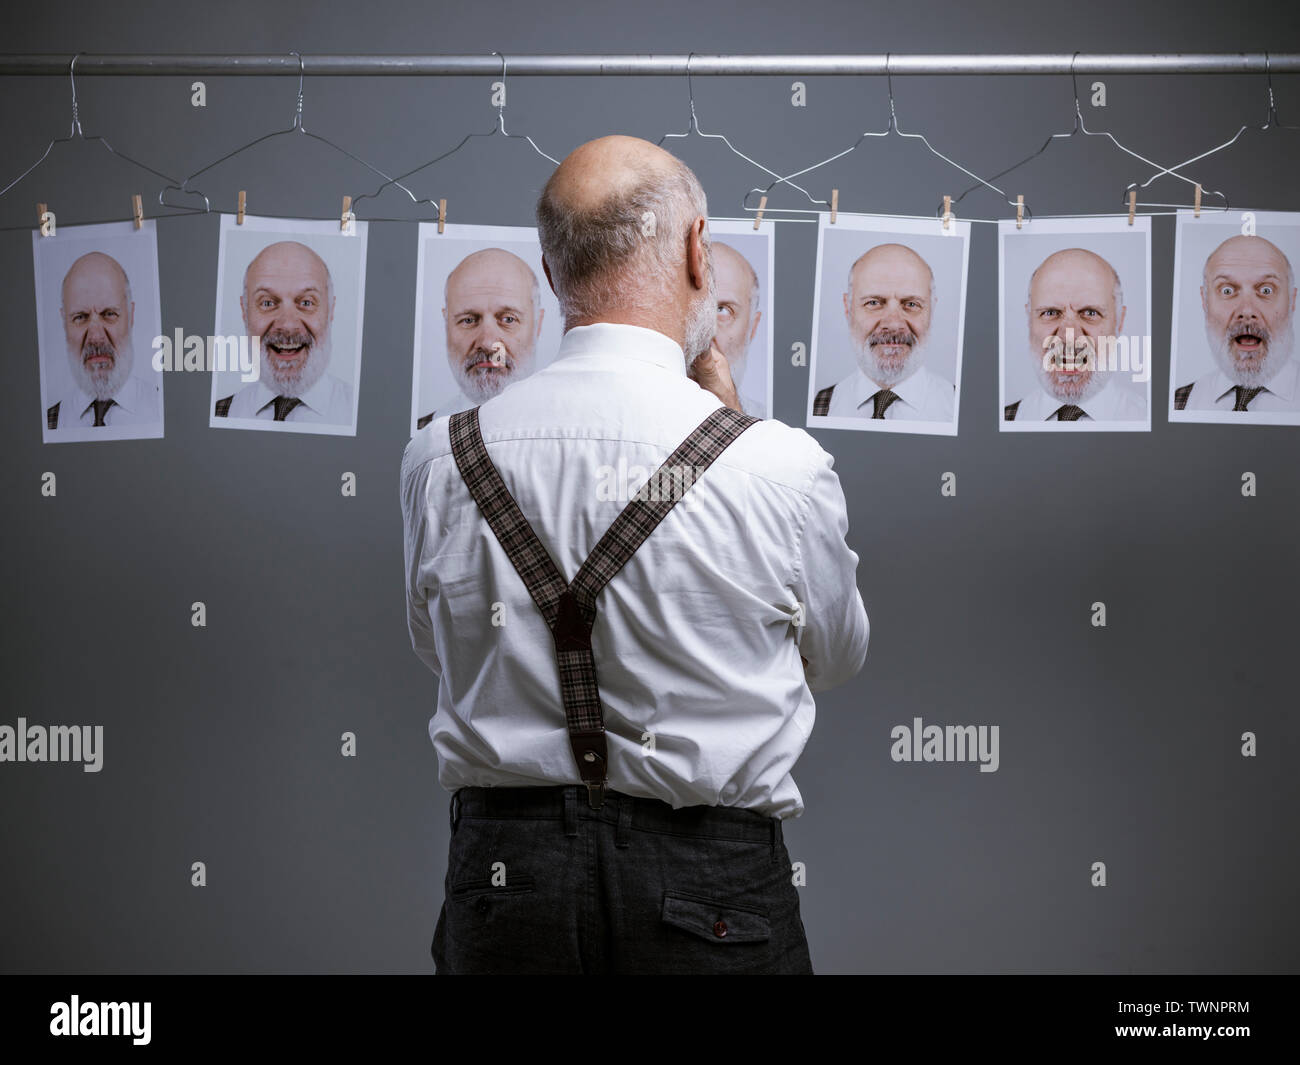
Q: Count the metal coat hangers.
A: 7